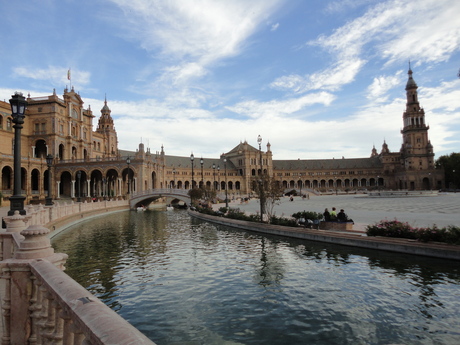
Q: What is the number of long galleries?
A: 2